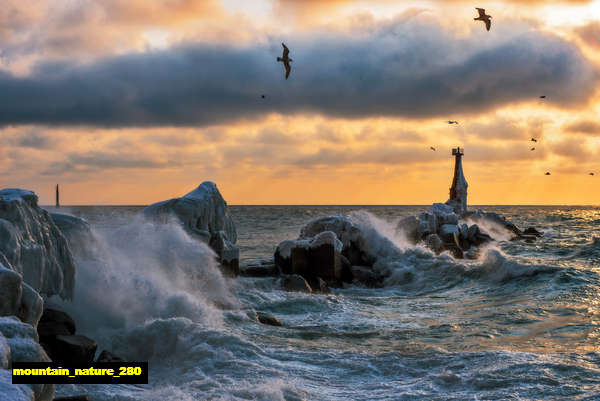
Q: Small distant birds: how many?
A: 8